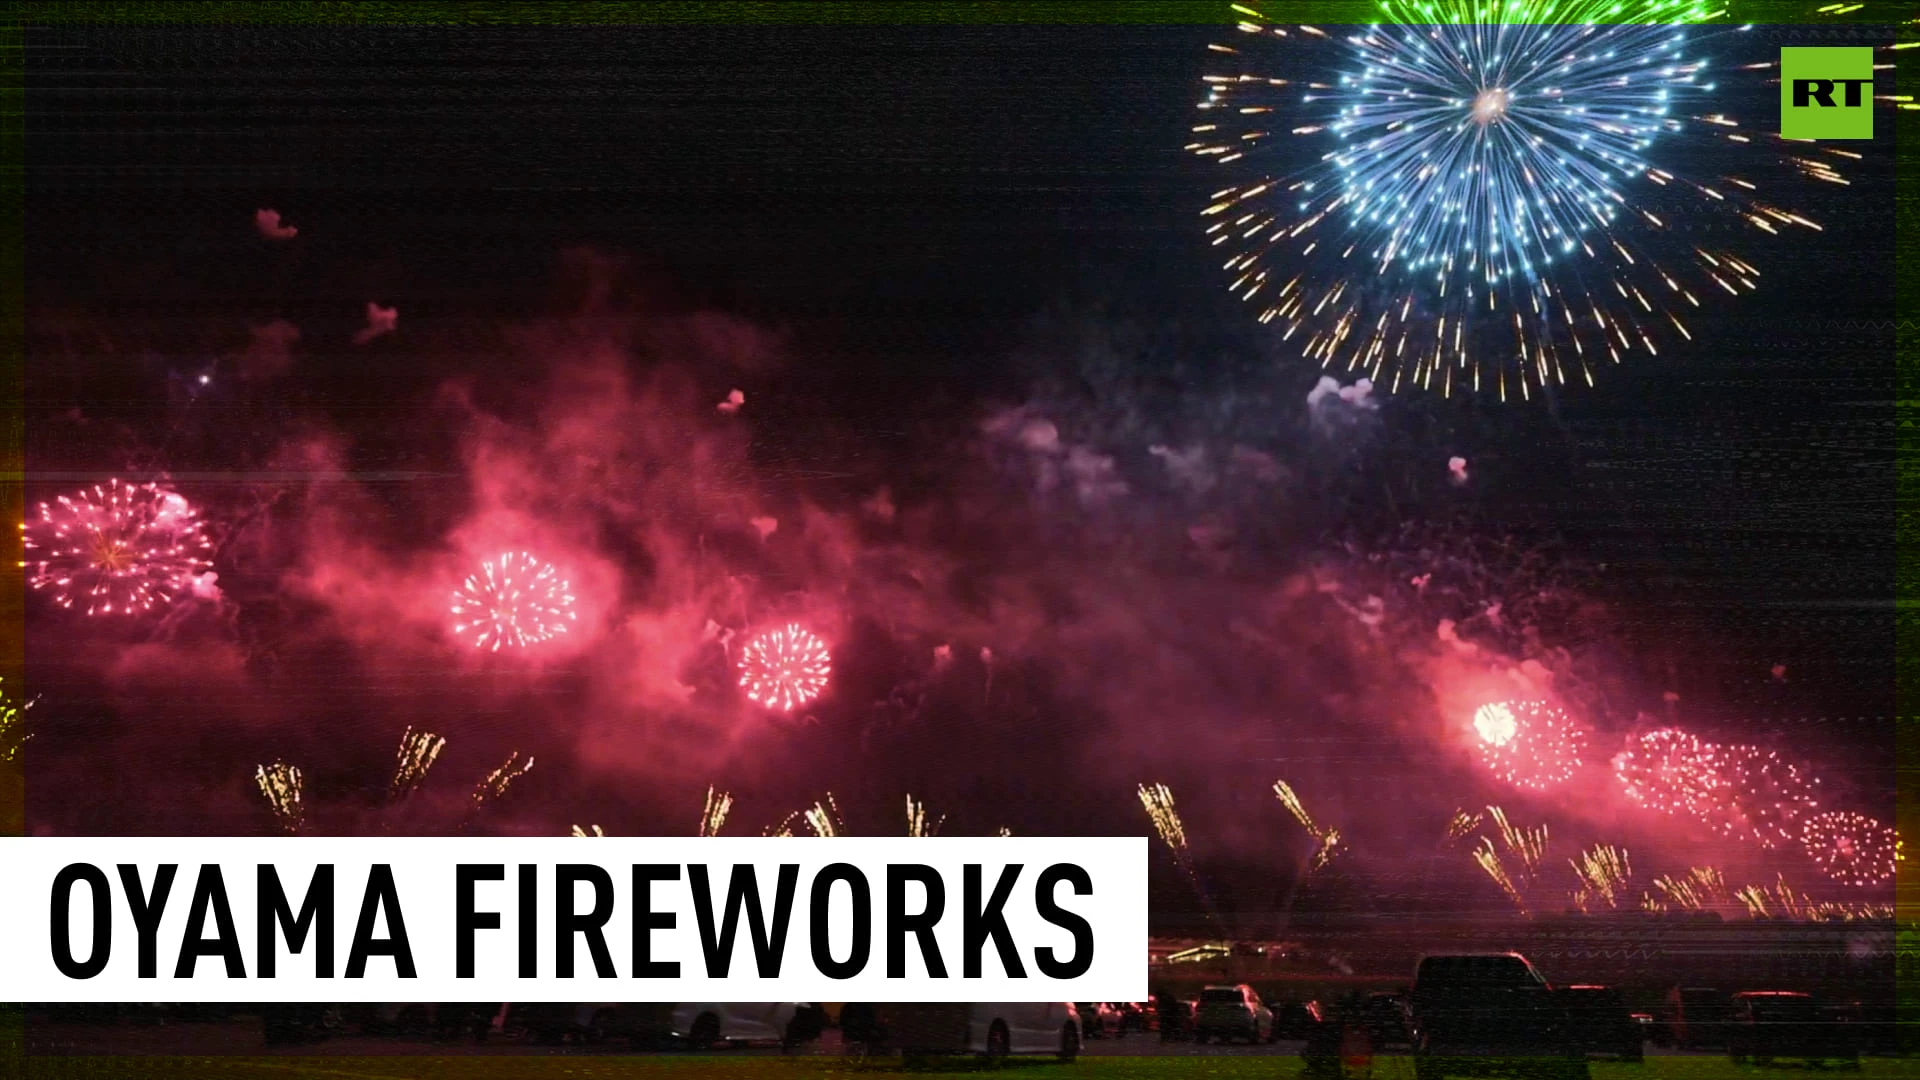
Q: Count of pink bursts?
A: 7